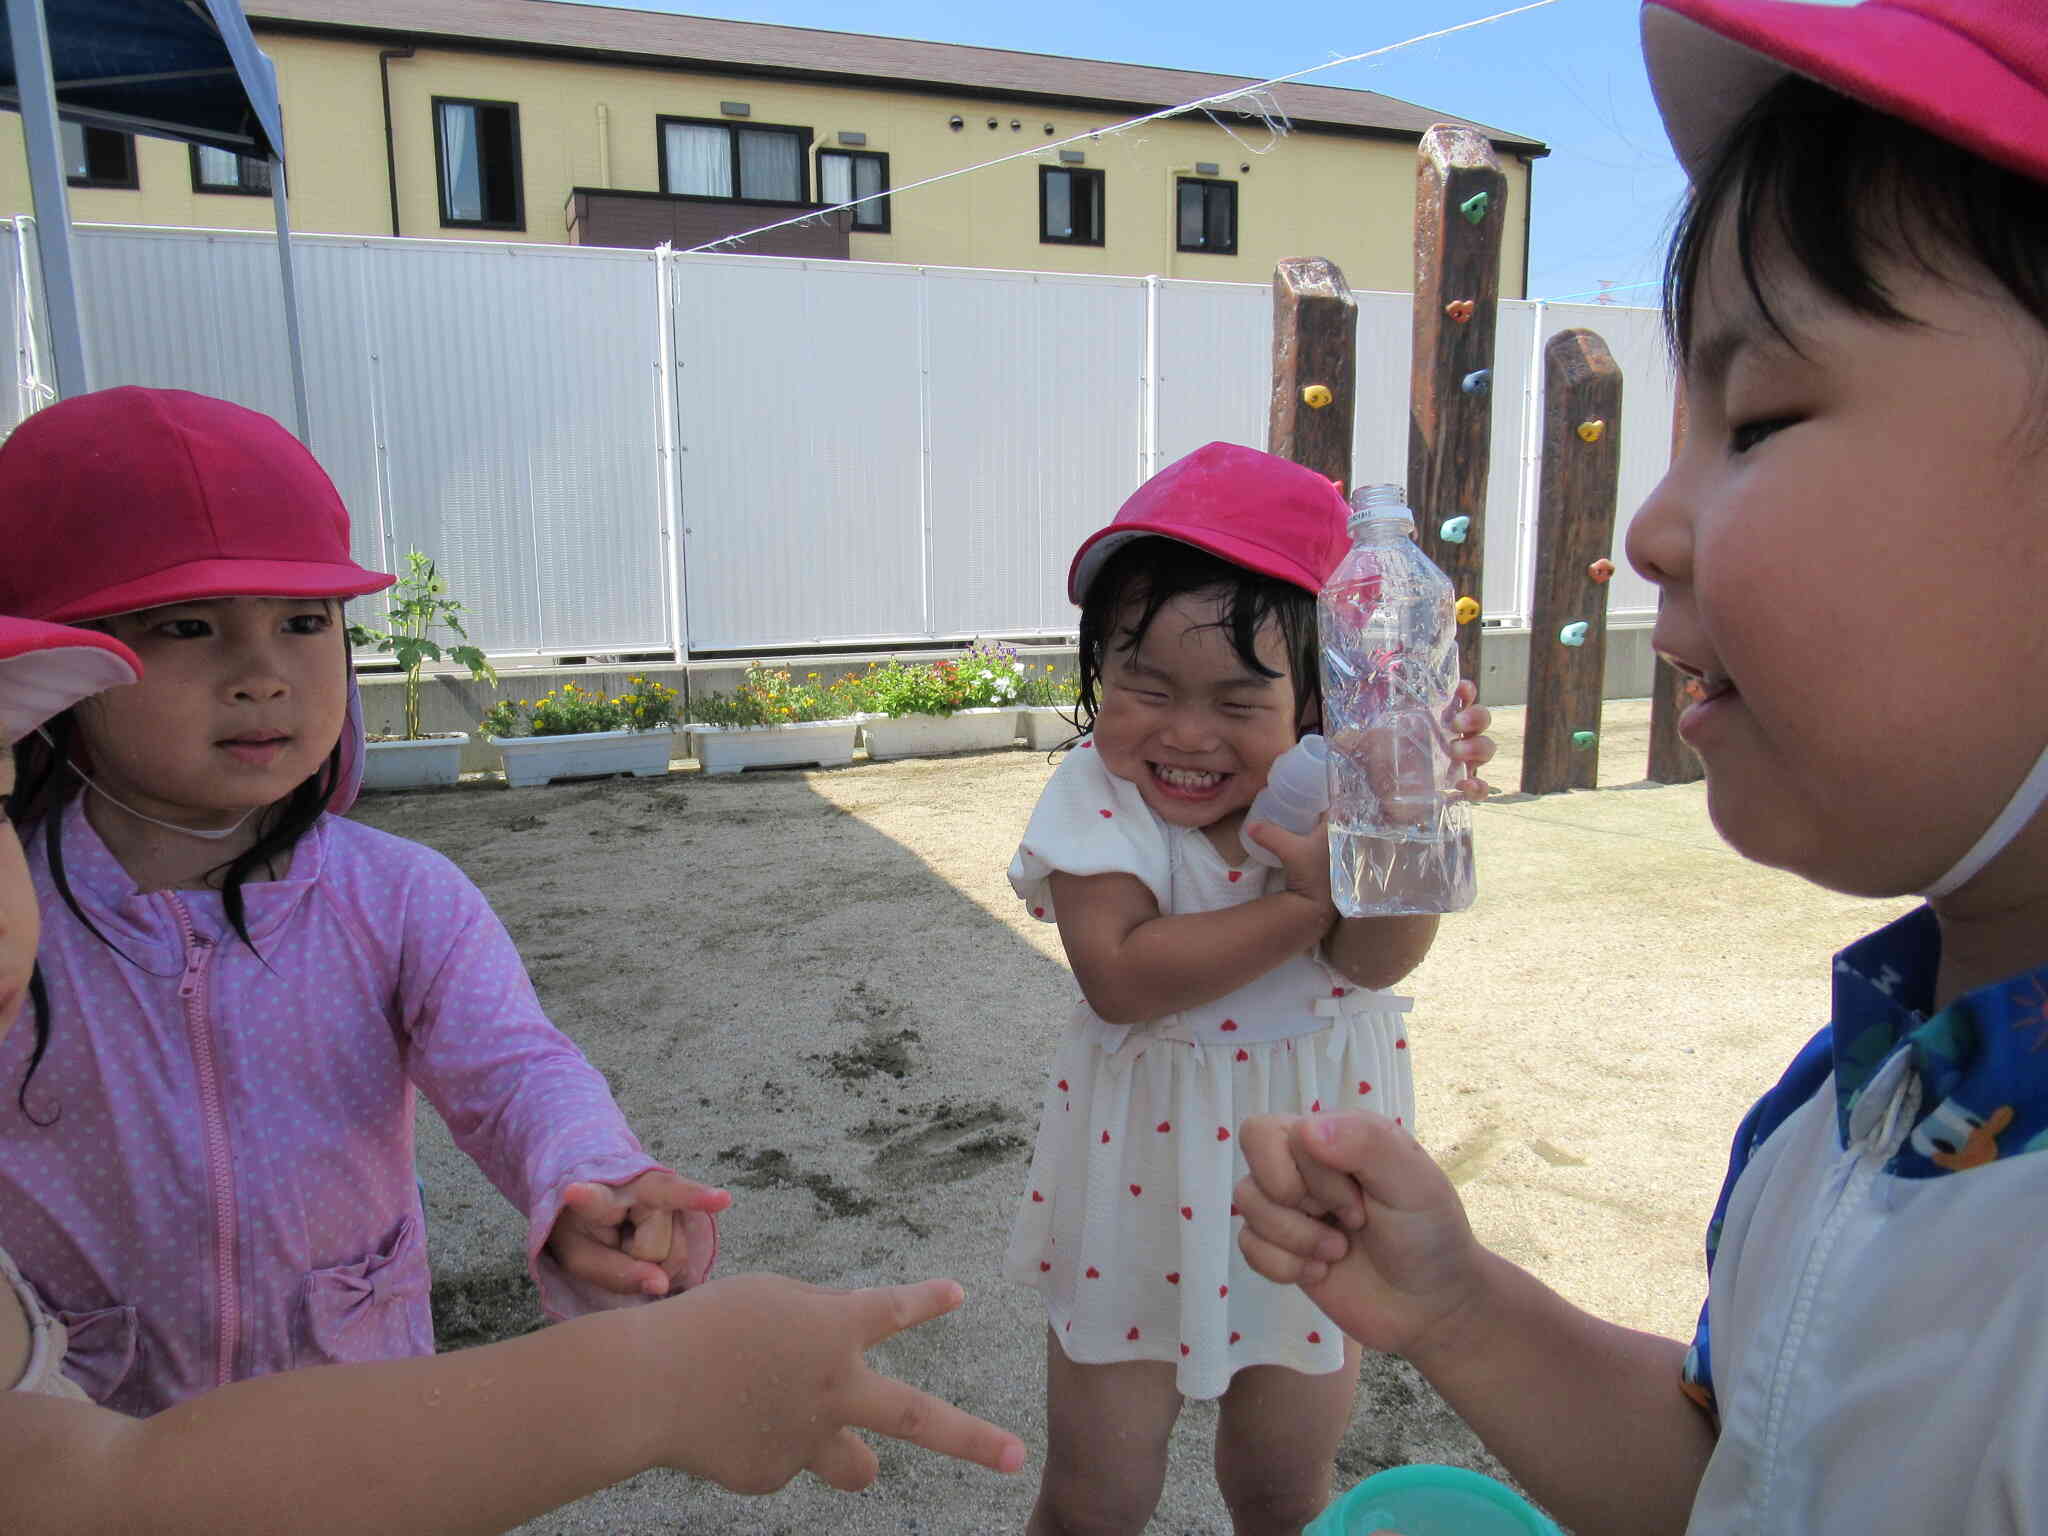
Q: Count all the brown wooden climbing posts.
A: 4